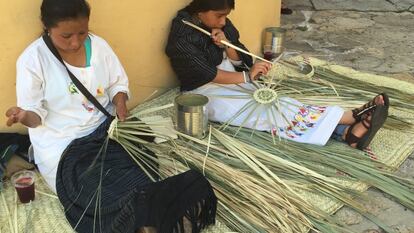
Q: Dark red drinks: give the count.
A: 2